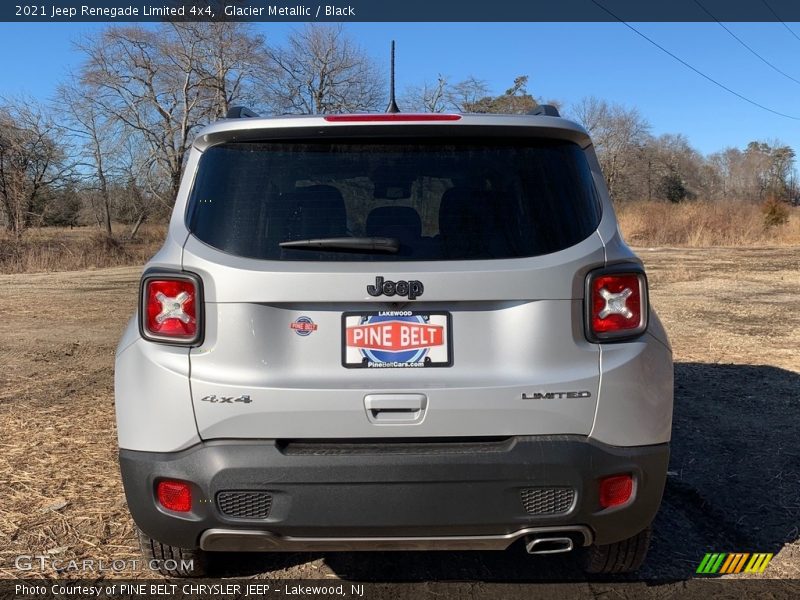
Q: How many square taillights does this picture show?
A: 2